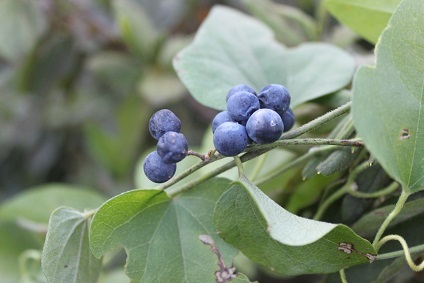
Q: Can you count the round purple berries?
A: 10